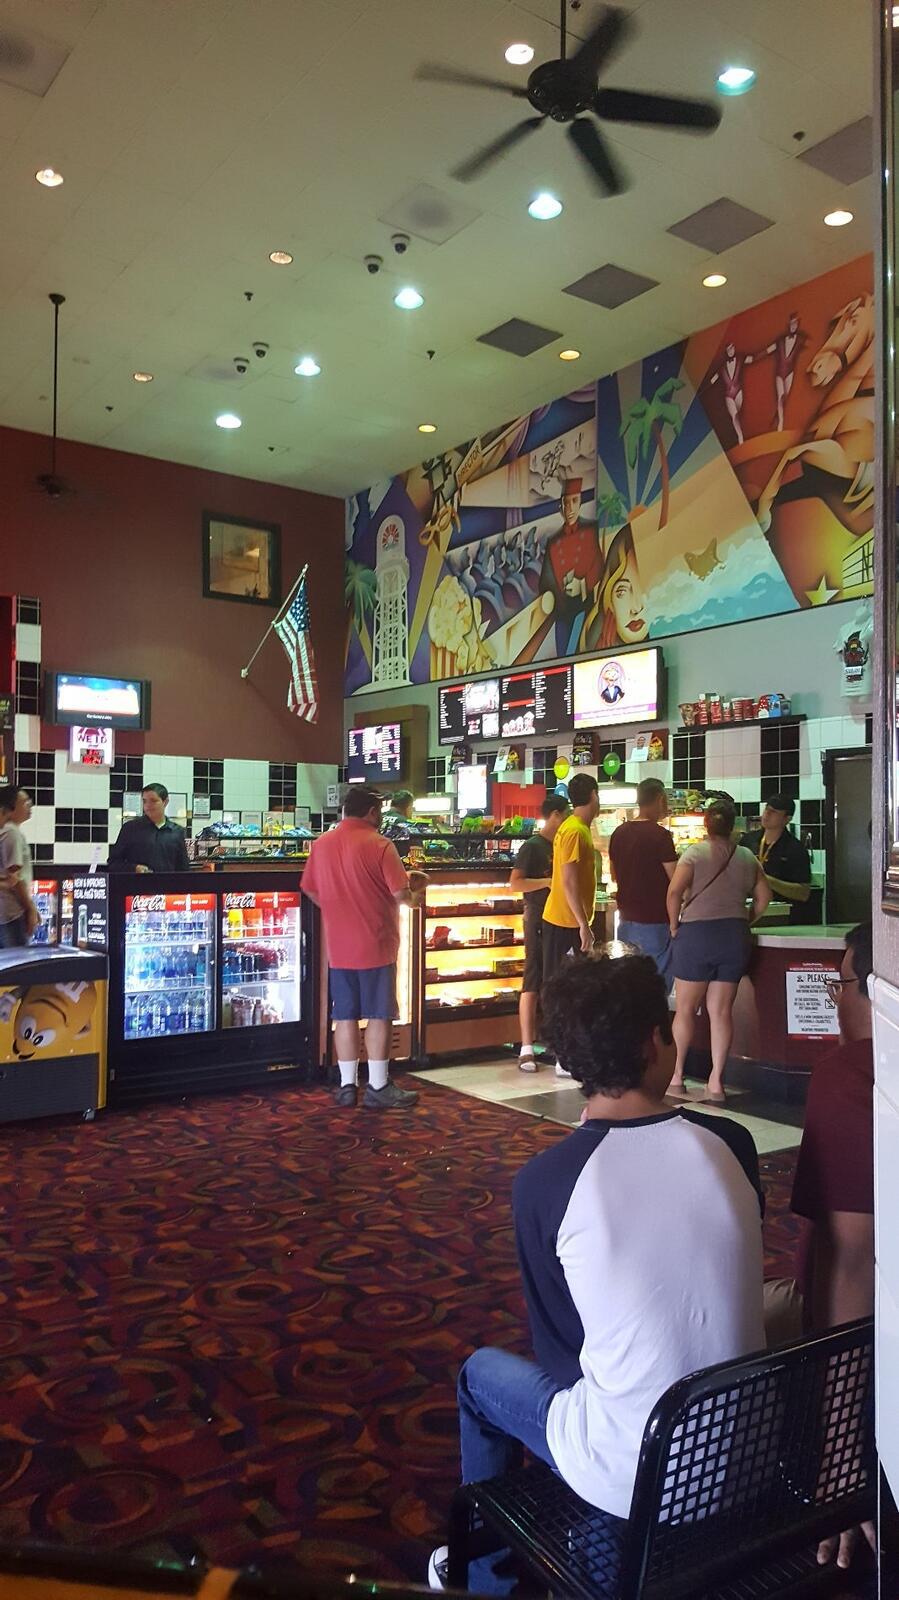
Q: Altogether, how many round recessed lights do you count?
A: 13